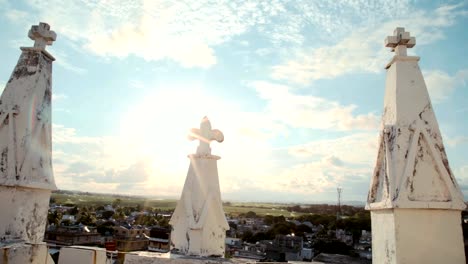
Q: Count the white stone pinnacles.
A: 3